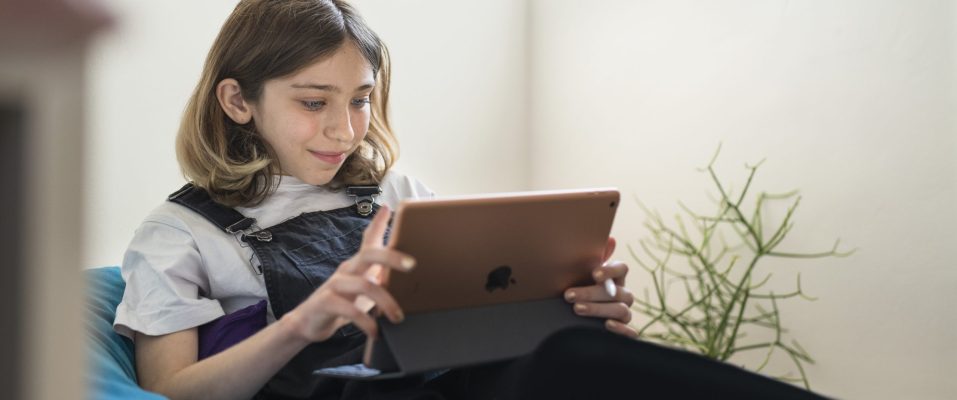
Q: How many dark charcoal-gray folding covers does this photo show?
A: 1